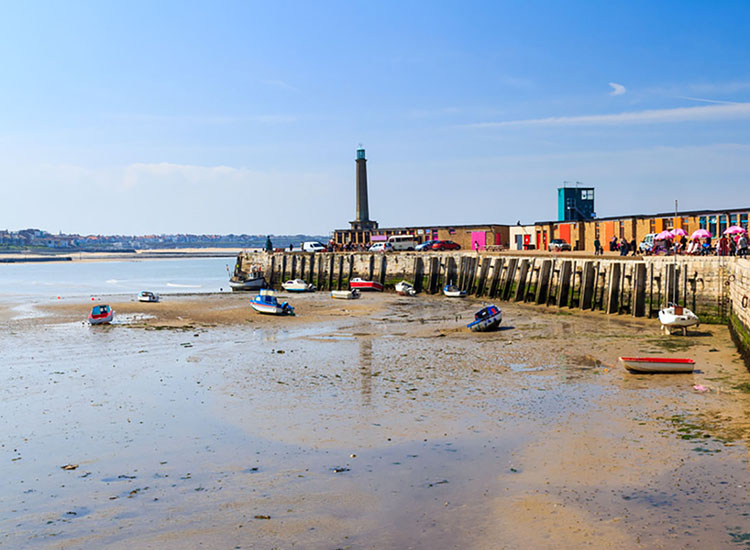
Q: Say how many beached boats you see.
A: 12